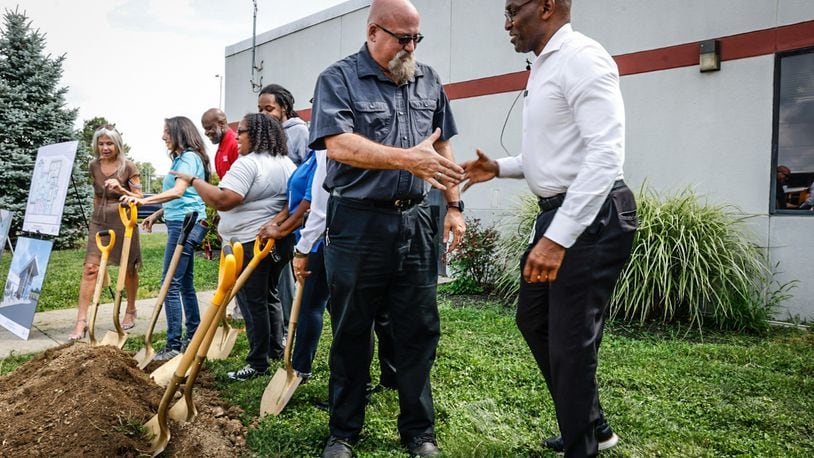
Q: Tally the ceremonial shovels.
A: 8